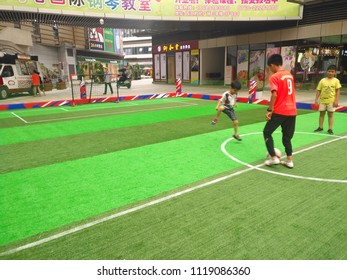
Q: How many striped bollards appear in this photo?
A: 3